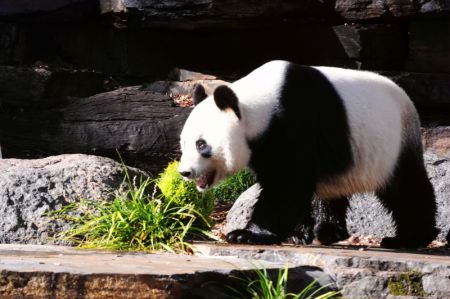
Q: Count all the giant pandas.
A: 1